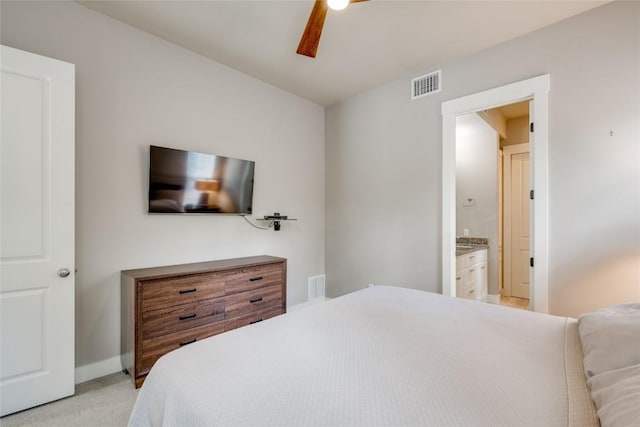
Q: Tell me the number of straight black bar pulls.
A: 6